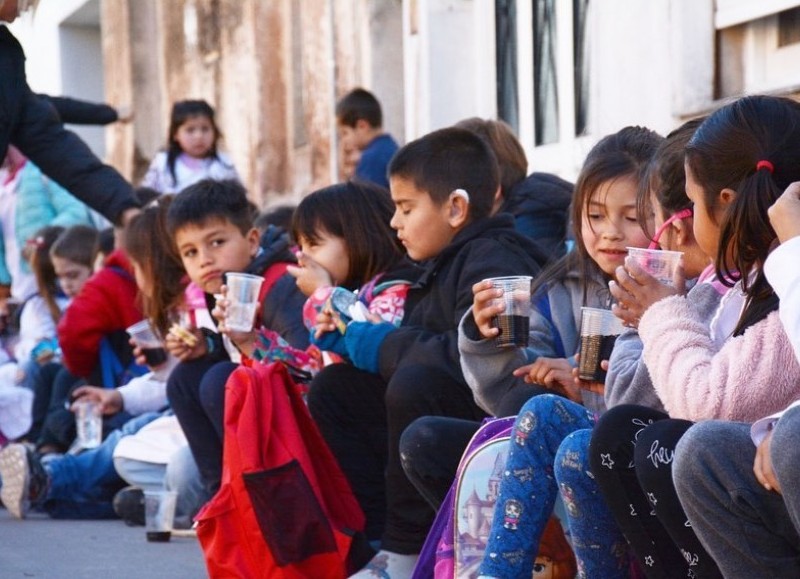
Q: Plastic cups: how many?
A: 7